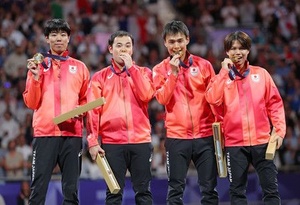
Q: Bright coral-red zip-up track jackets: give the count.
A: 4